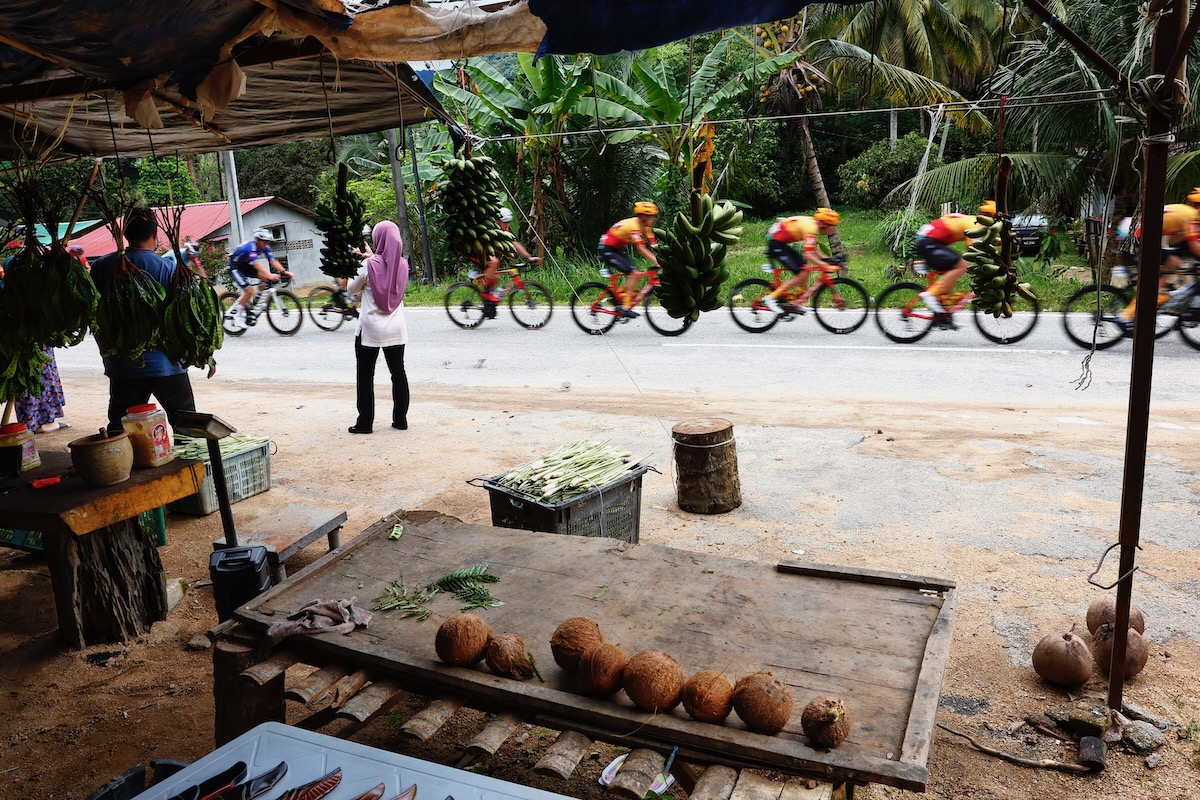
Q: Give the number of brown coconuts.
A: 11